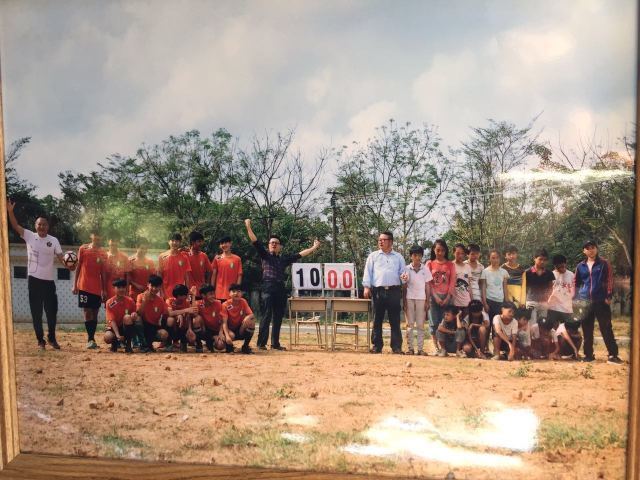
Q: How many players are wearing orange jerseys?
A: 11